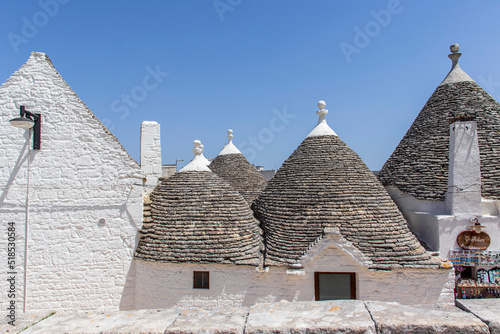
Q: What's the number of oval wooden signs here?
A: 1